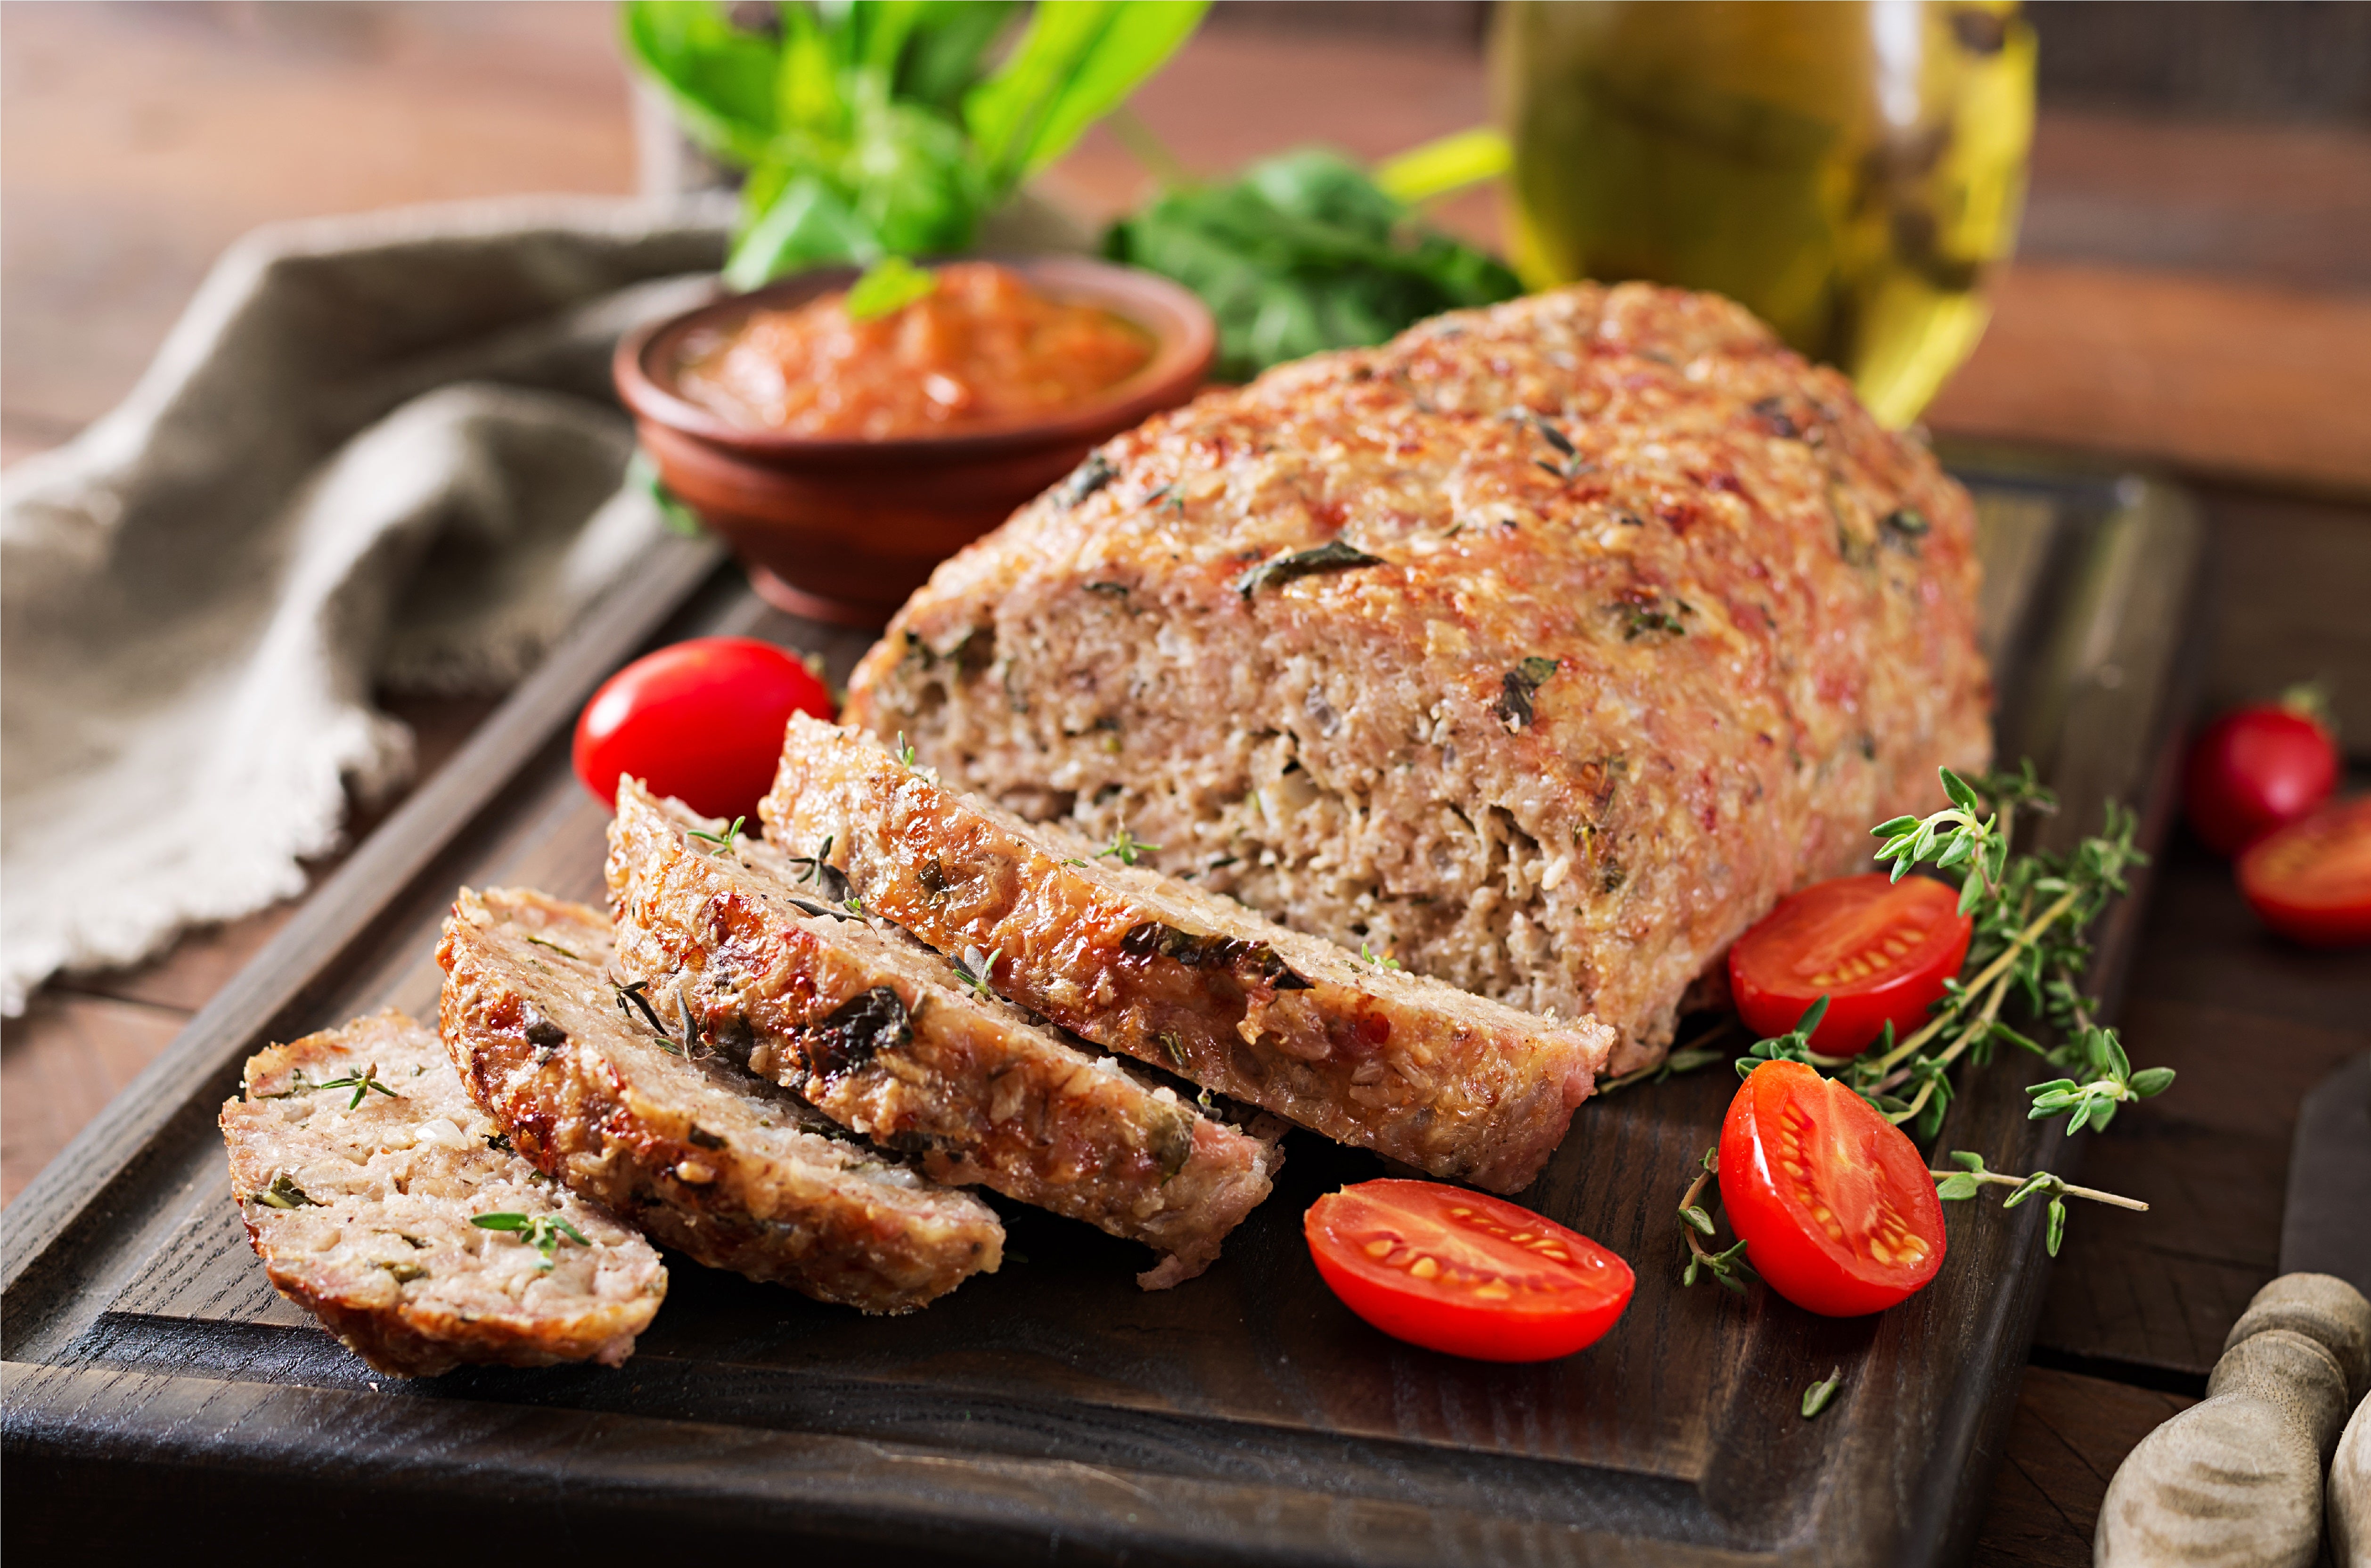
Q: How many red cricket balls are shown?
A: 0